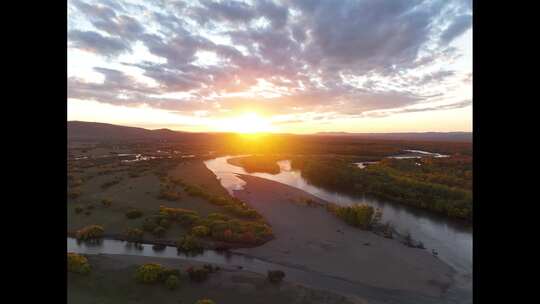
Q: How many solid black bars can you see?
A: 2